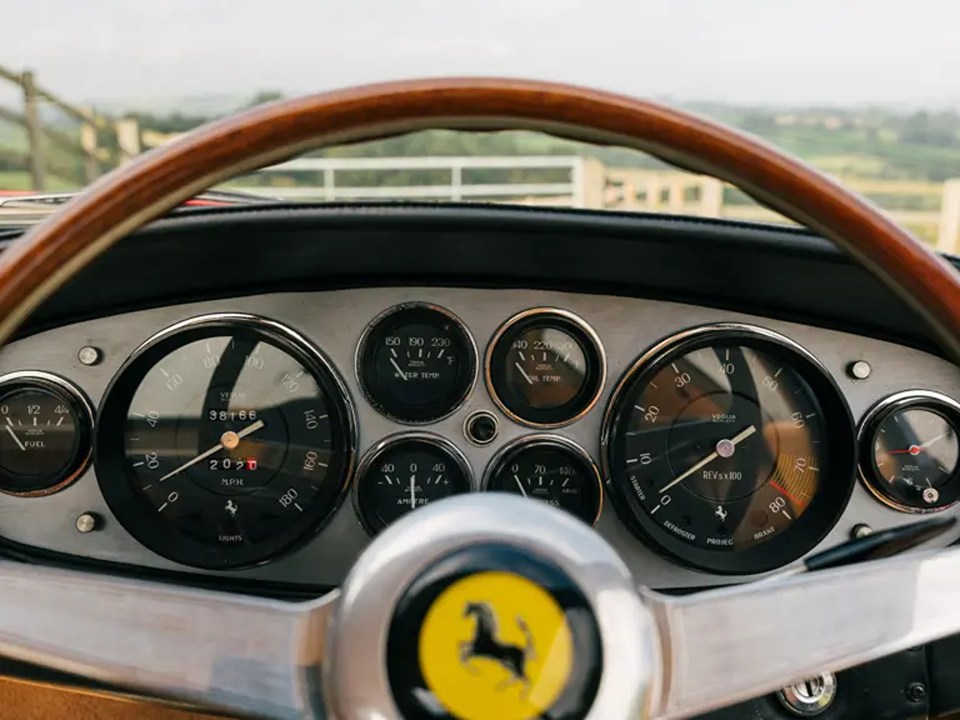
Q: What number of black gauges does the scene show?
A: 8